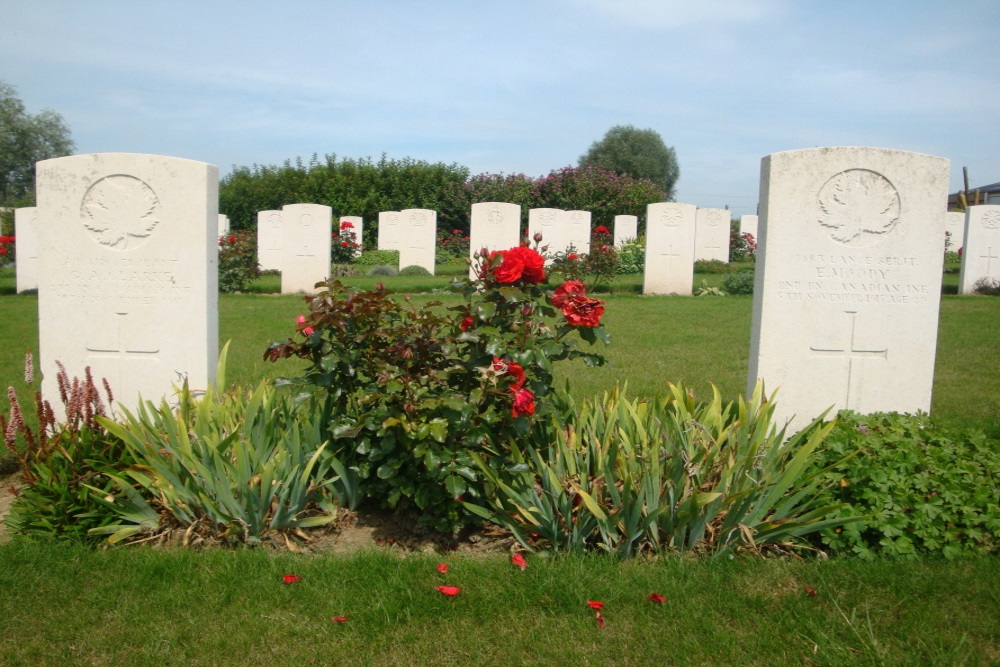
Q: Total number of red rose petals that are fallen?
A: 9